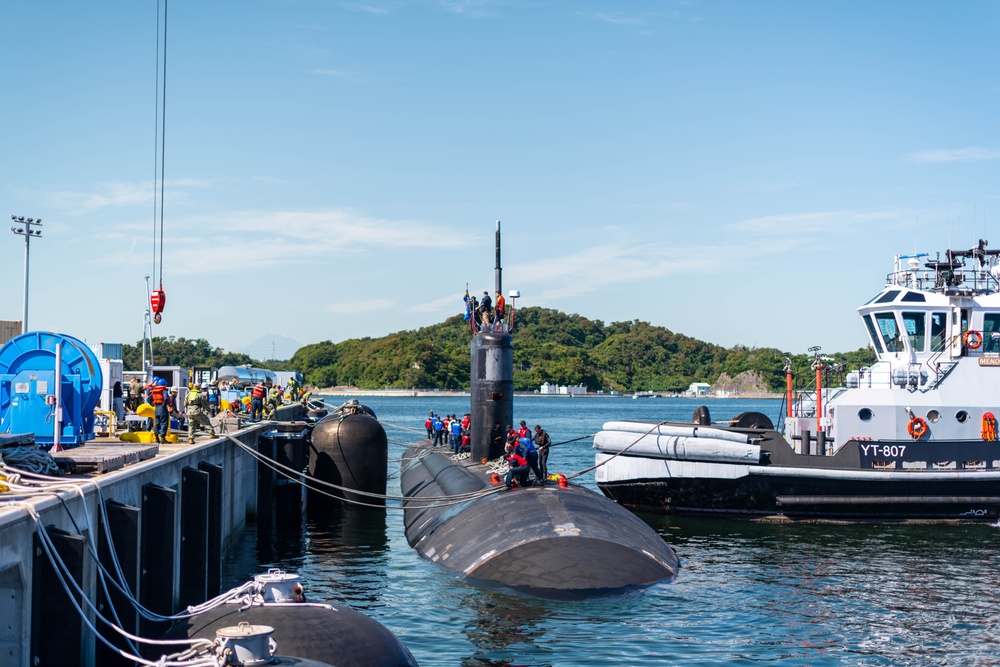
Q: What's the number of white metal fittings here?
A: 2